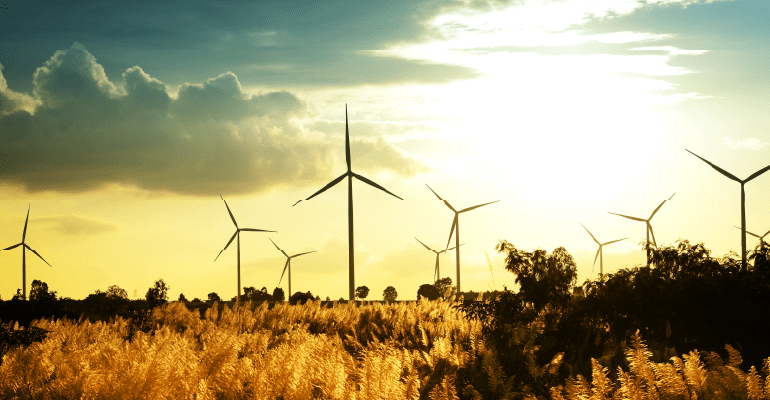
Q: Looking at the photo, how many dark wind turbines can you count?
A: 10